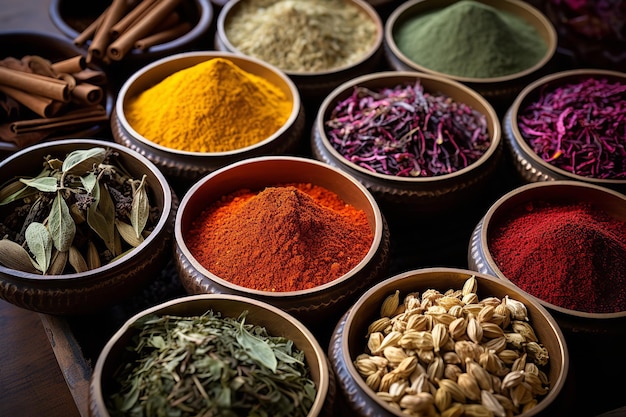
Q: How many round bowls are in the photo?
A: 12